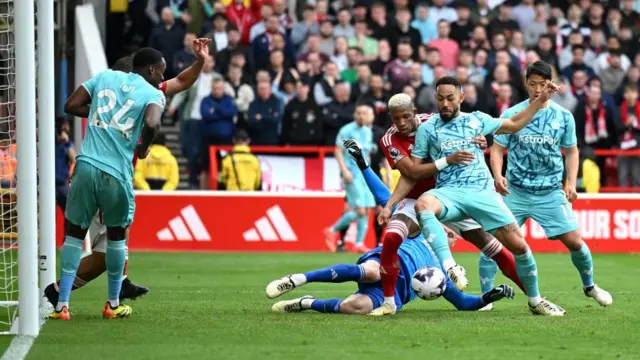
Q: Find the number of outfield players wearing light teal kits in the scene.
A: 4